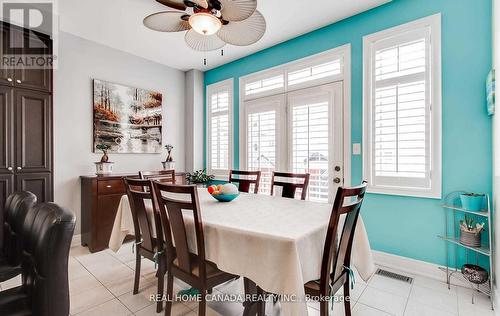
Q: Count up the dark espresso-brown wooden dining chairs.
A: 6